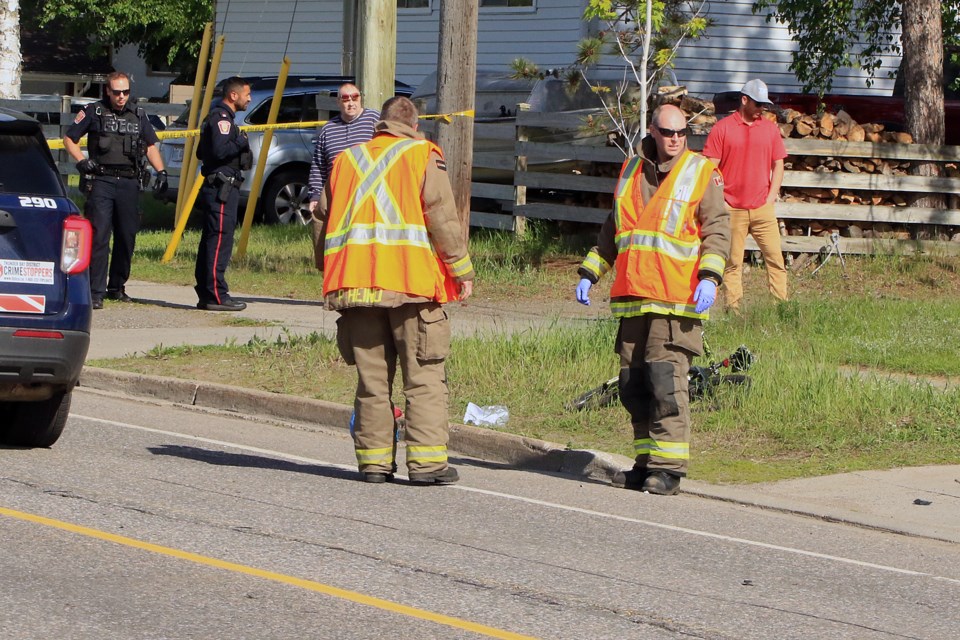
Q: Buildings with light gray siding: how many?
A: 1